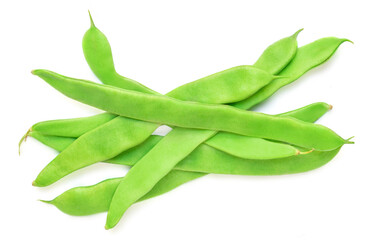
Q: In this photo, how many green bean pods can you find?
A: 7